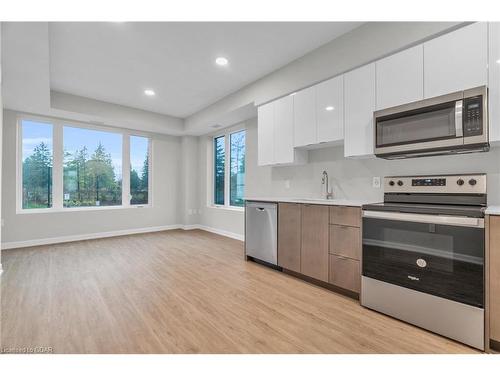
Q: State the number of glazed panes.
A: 5